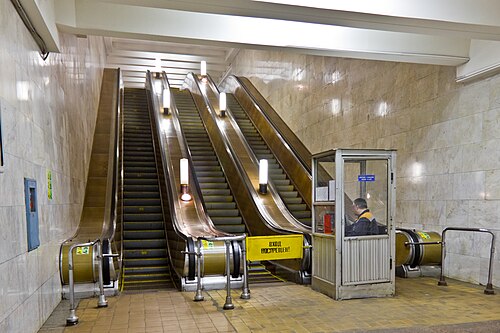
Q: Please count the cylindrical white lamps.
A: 6